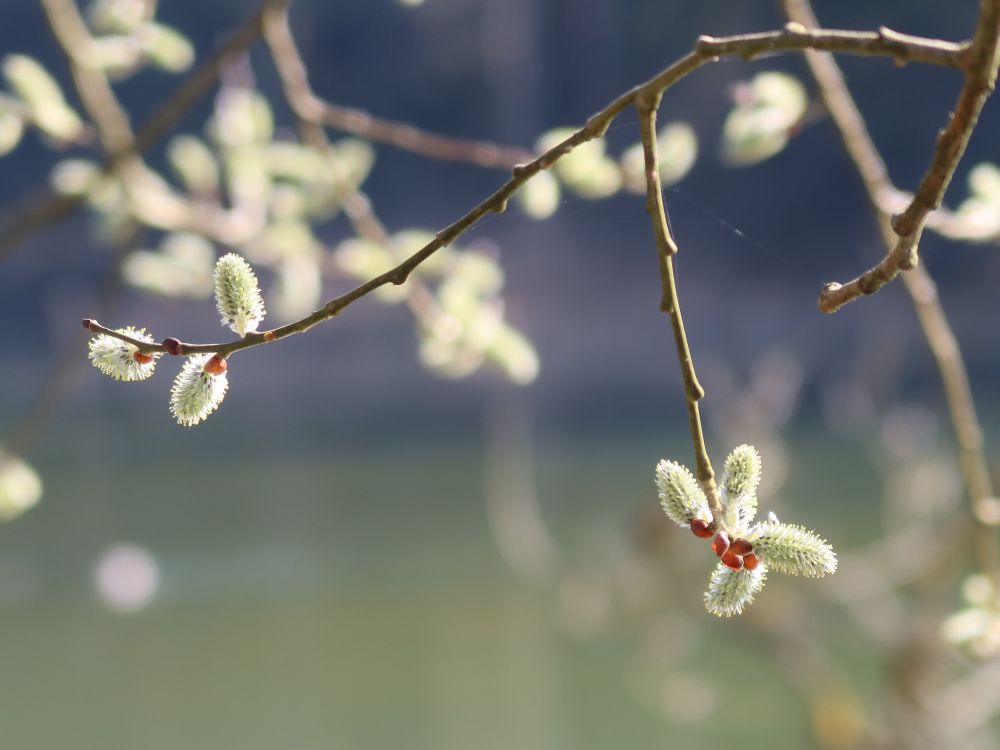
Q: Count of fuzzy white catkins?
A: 7